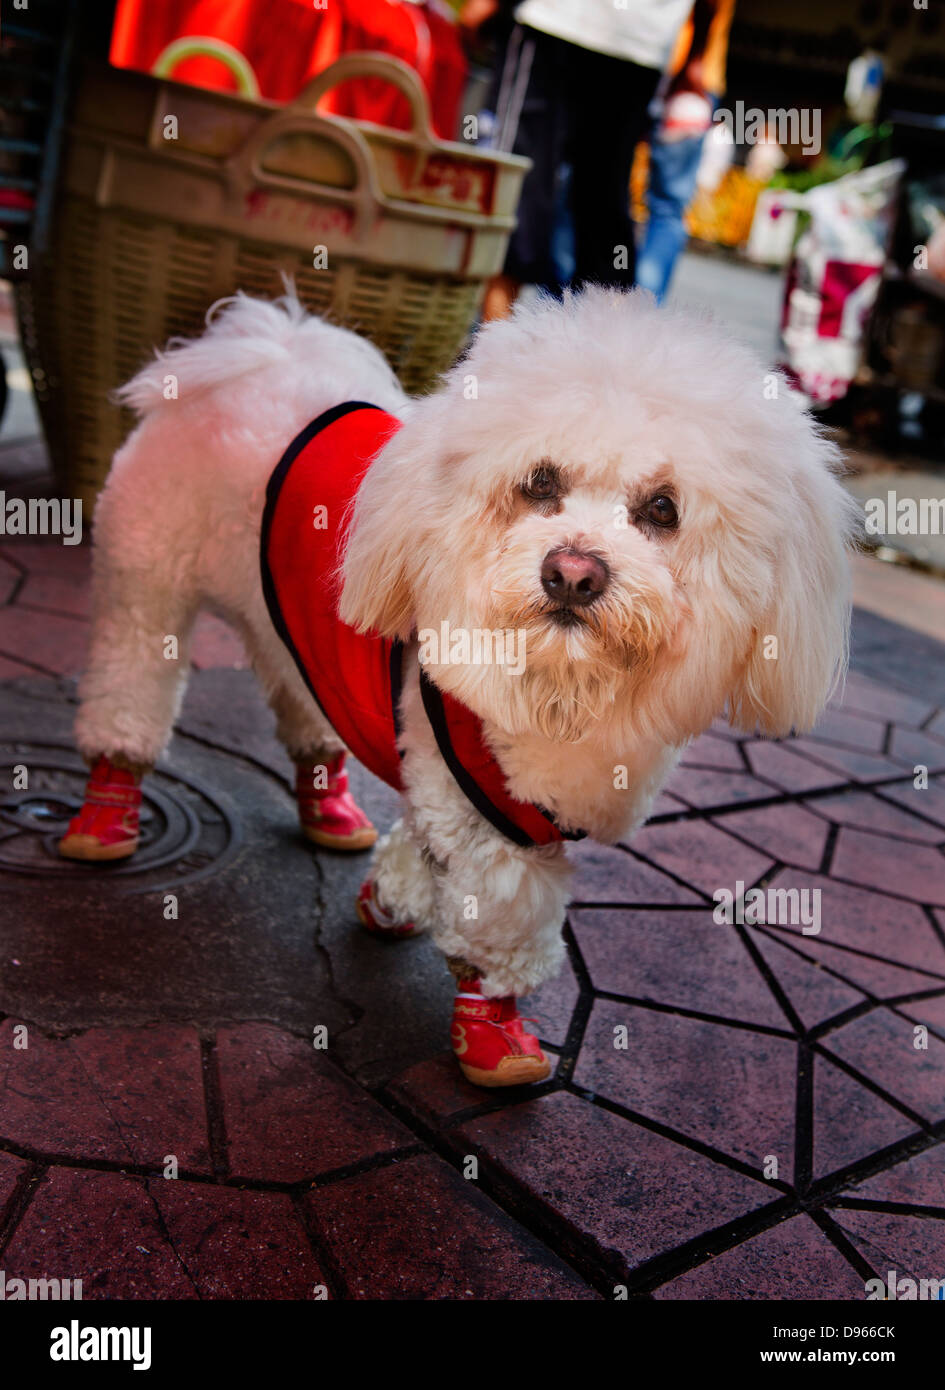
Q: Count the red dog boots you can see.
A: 4